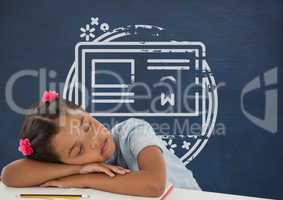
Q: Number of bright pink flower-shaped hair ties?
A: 2